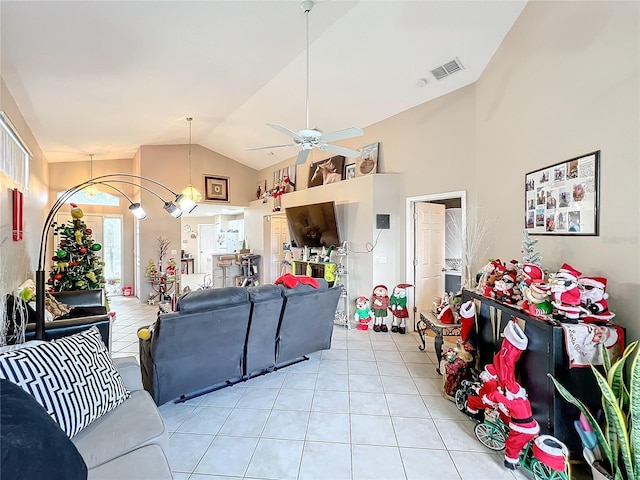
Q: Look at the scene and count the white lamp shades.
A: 3